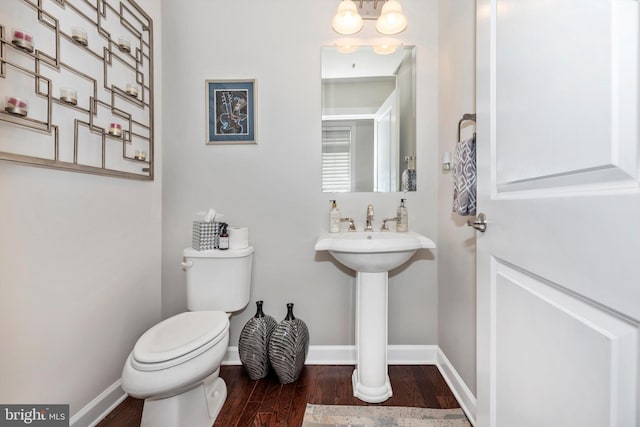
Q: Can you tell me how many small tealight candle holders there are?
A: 8